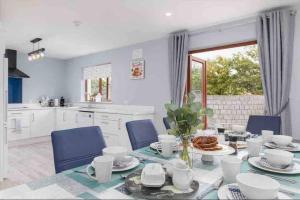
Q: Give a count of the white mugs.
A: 5